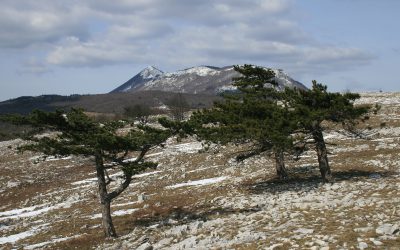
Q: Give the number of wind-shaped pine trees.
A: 3